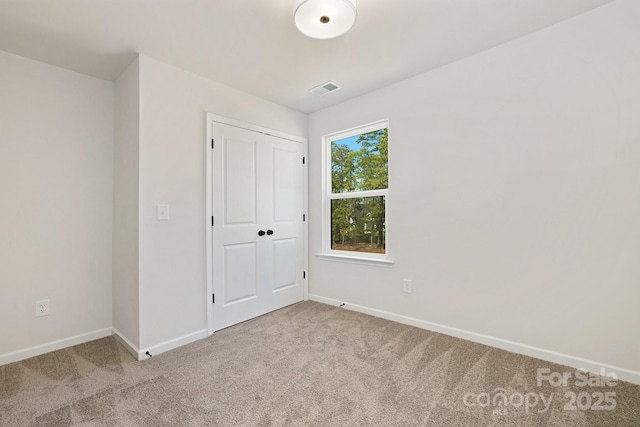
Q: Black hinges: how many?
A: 6